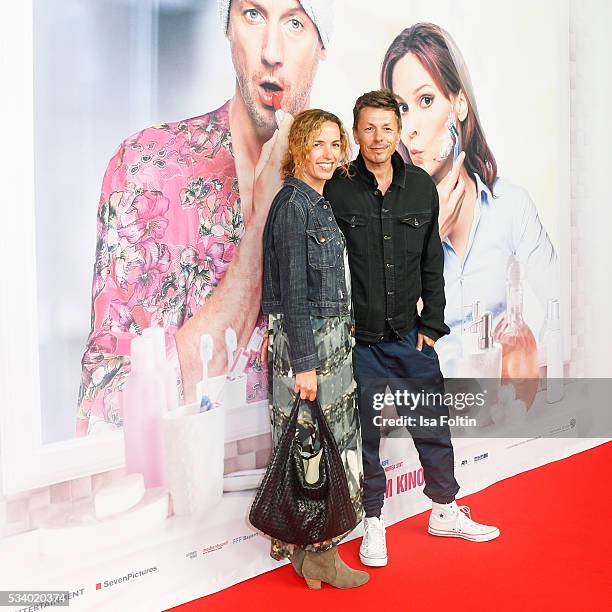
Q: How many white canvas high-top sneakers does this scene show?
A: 2